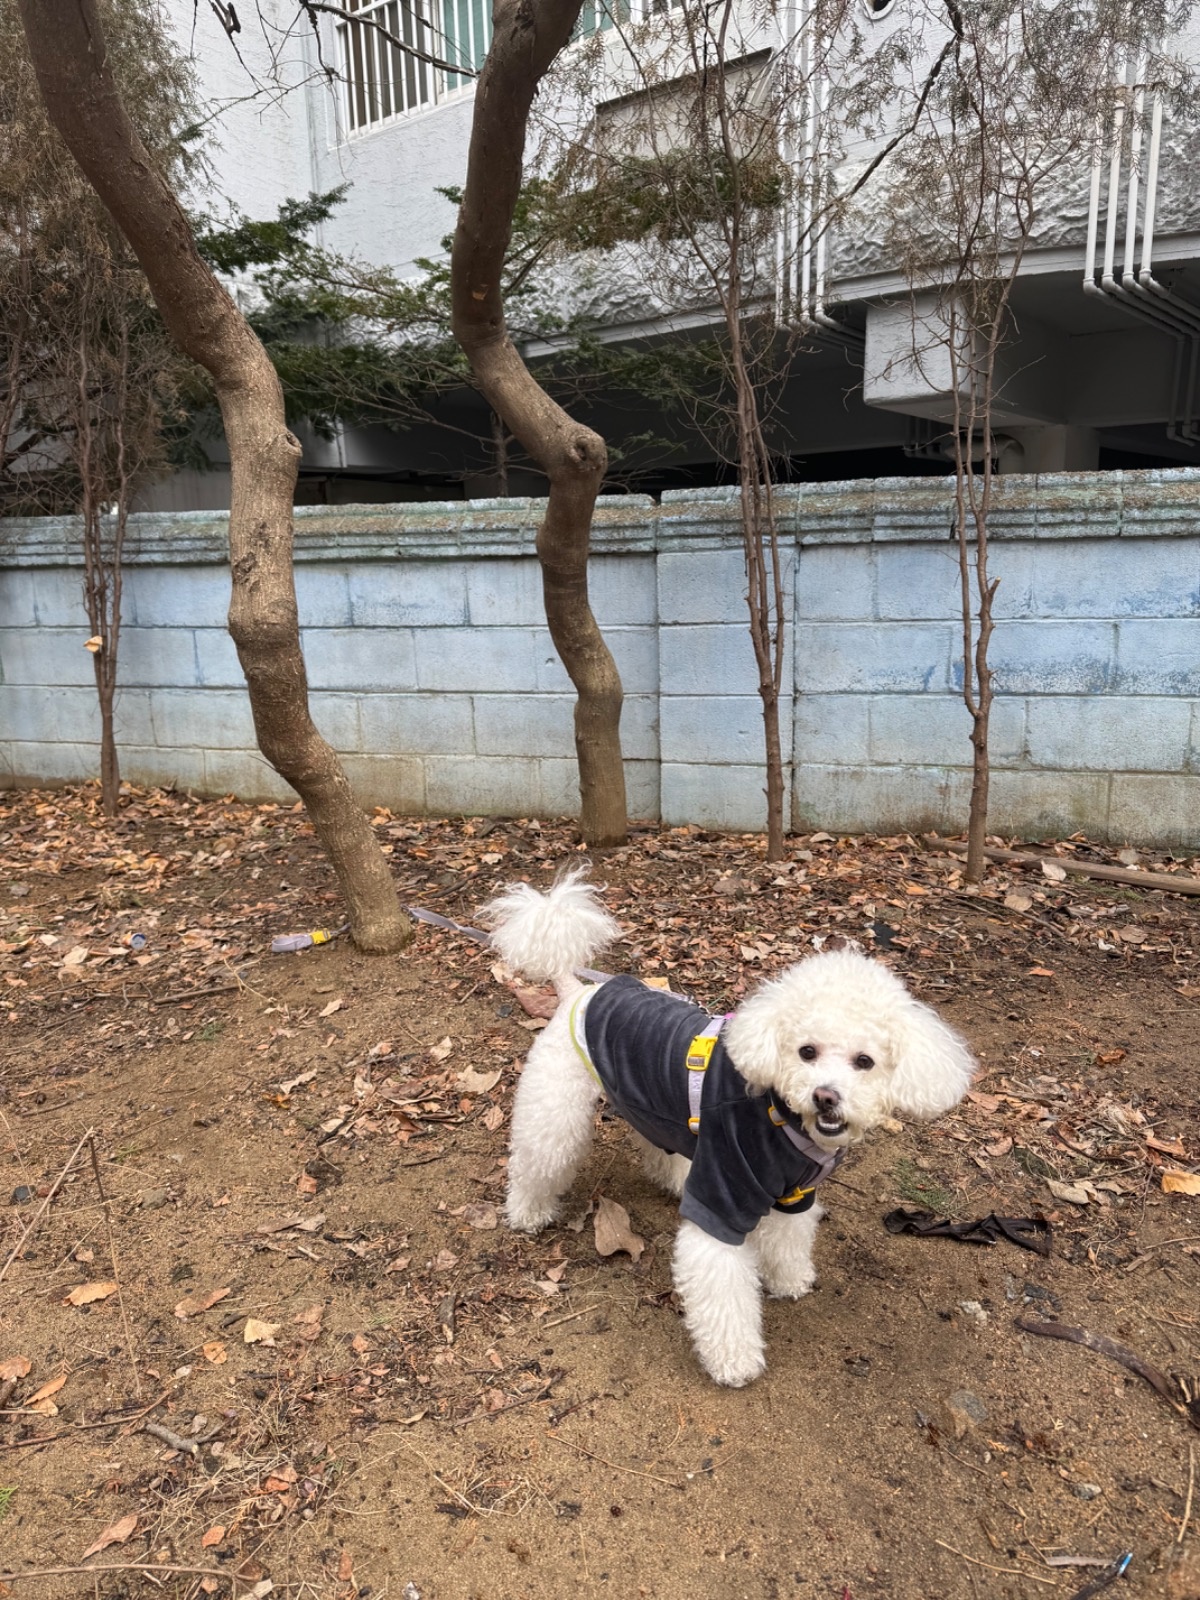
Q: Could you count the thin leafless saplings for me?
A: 3